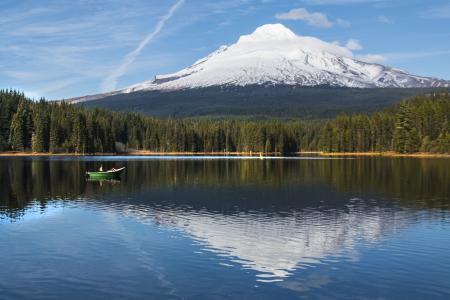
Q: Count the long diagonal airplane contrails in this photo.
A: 1